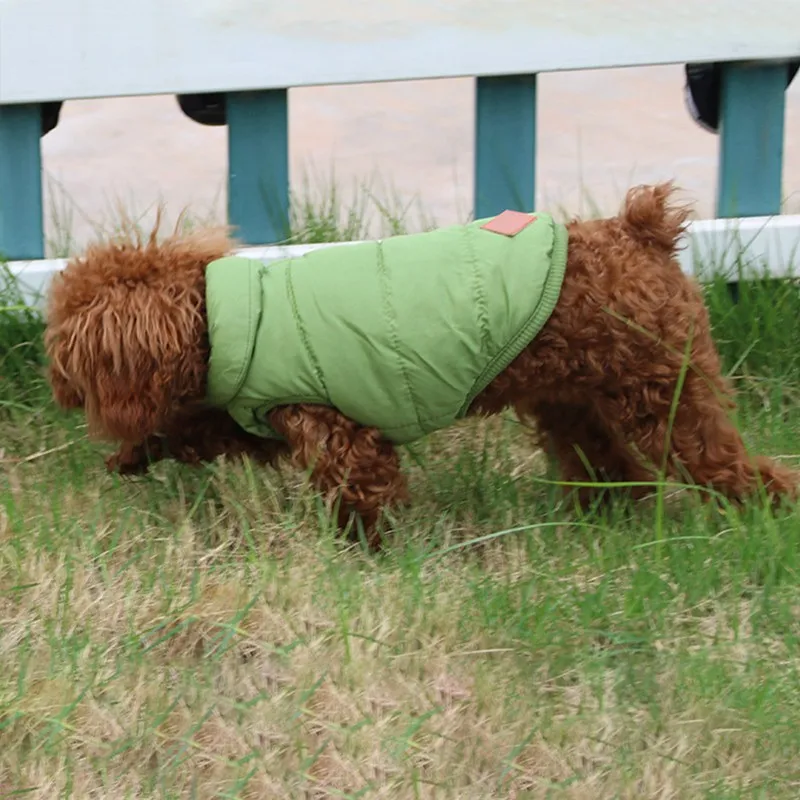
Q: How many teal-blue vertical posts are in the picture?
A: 4